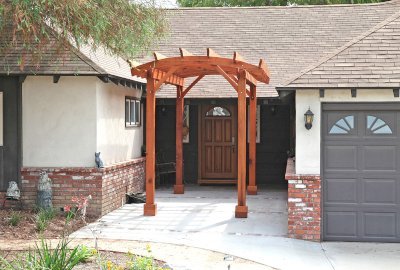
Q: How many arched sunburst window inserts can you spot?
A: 2